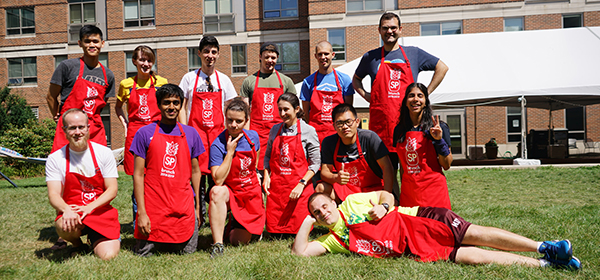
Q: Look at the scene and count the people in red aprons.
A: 13